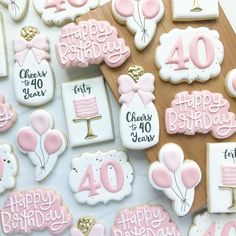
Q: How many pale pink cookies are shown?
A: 5